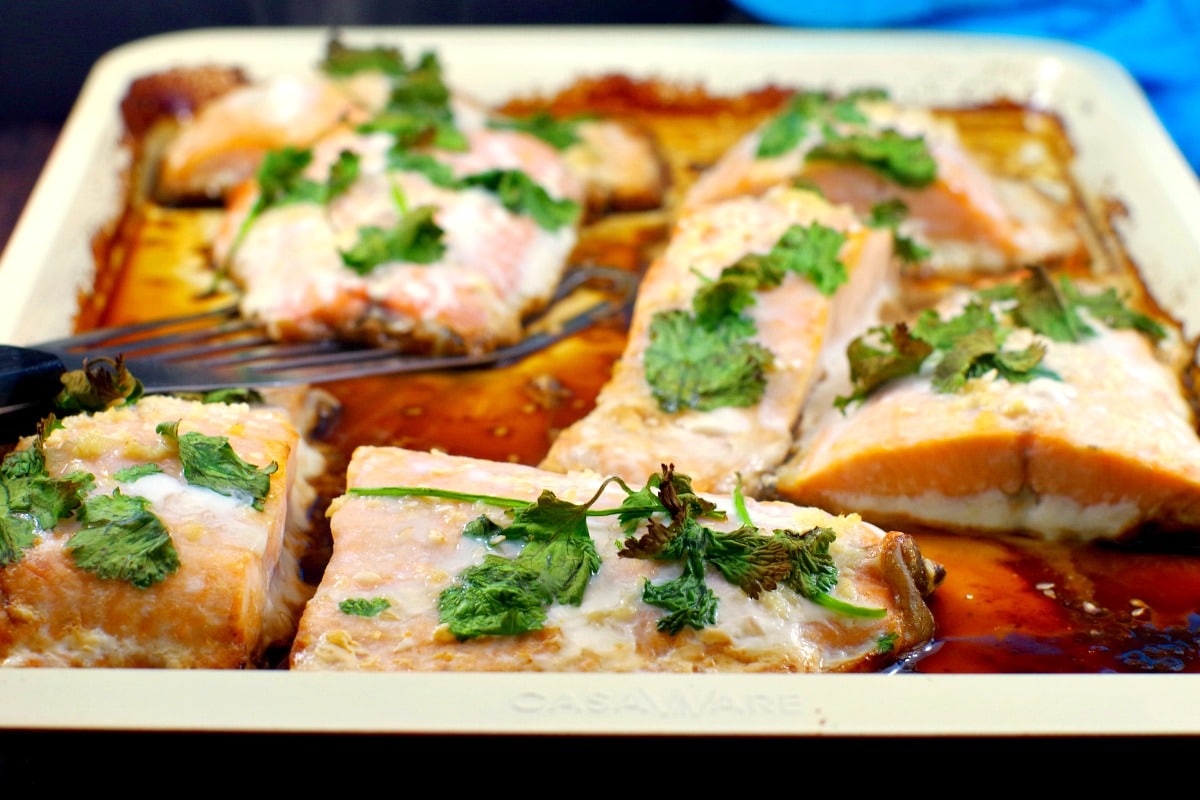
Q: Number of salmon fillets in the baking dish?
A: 7